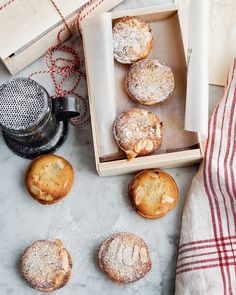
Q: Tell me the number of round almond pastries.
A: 7